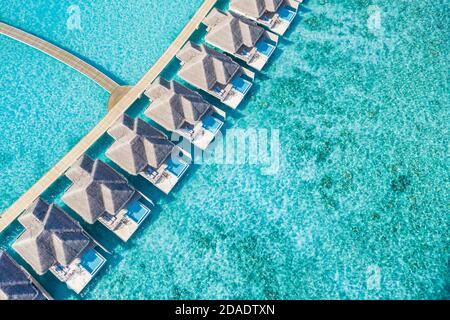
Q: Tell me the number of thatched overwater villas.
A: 8